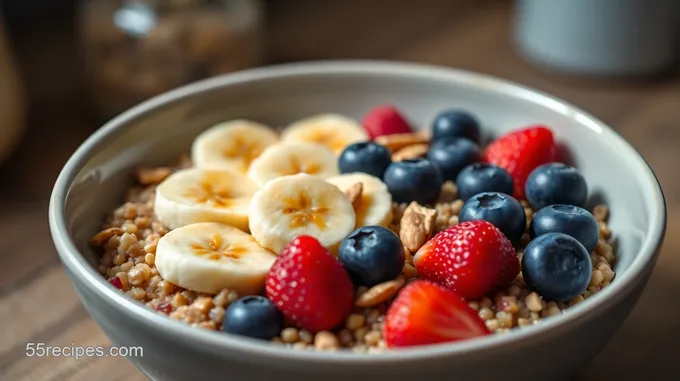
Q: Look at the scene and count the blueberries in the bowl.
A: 11